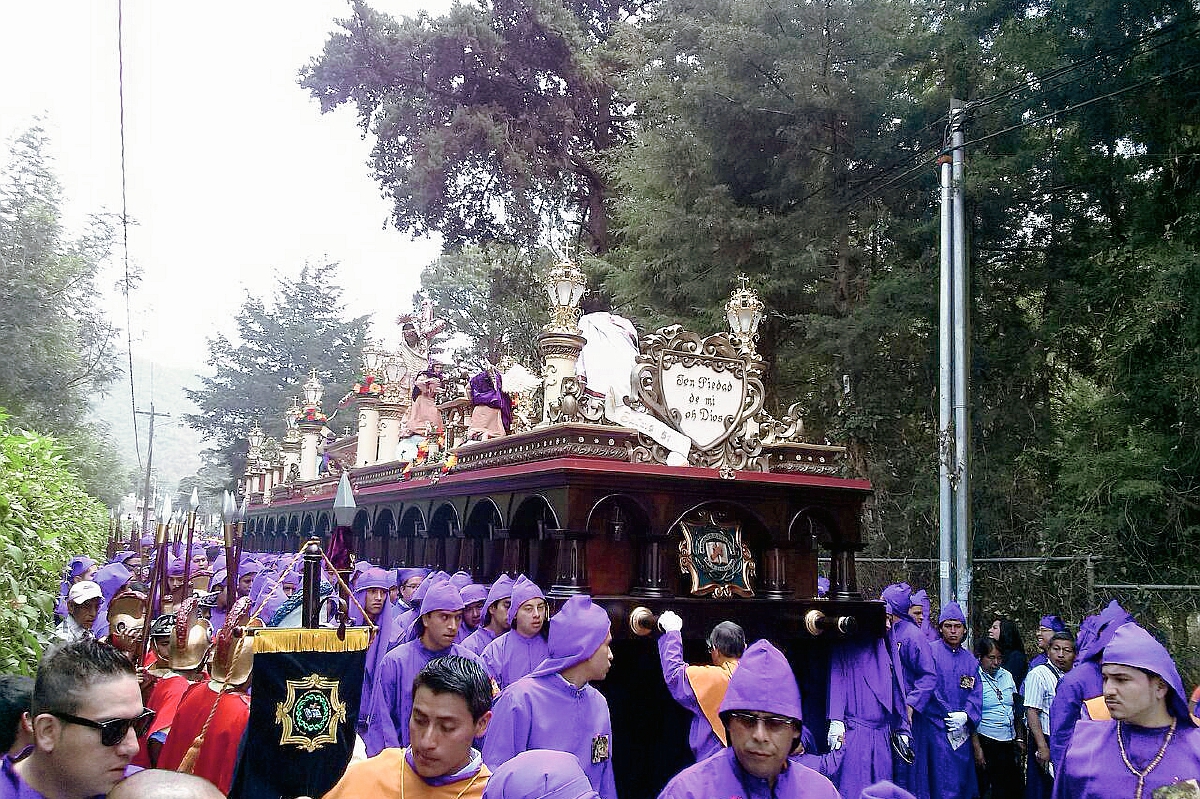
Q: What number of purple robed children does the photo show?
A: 0